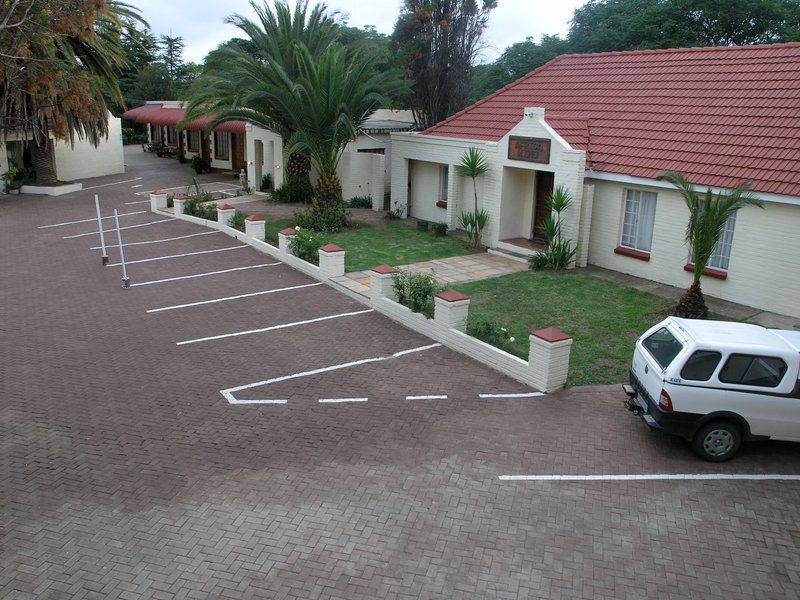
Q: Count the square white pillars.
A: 9